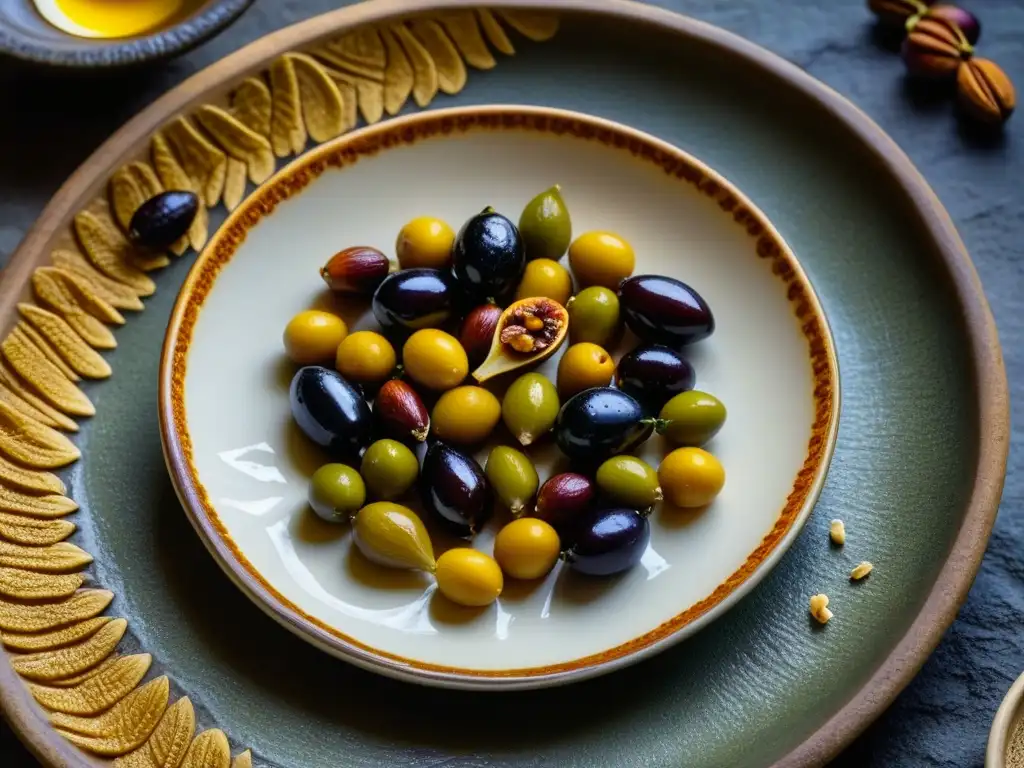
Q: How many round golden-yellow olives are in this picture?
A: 11